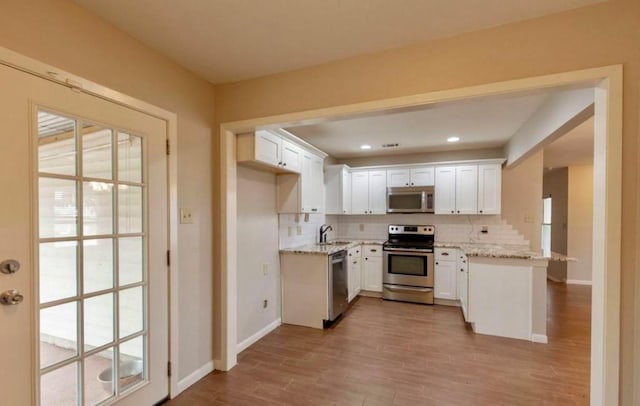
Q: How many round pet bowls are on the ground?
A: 1